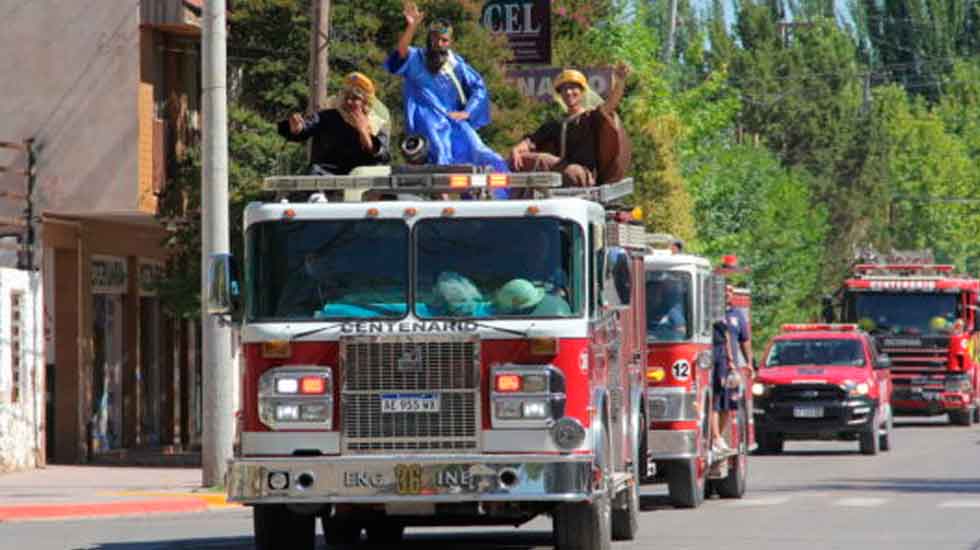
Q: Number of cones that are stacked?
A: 0